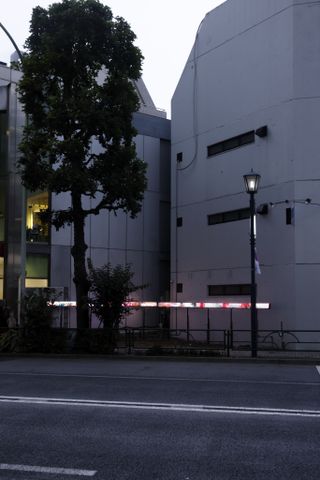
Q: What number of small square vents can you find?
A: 3